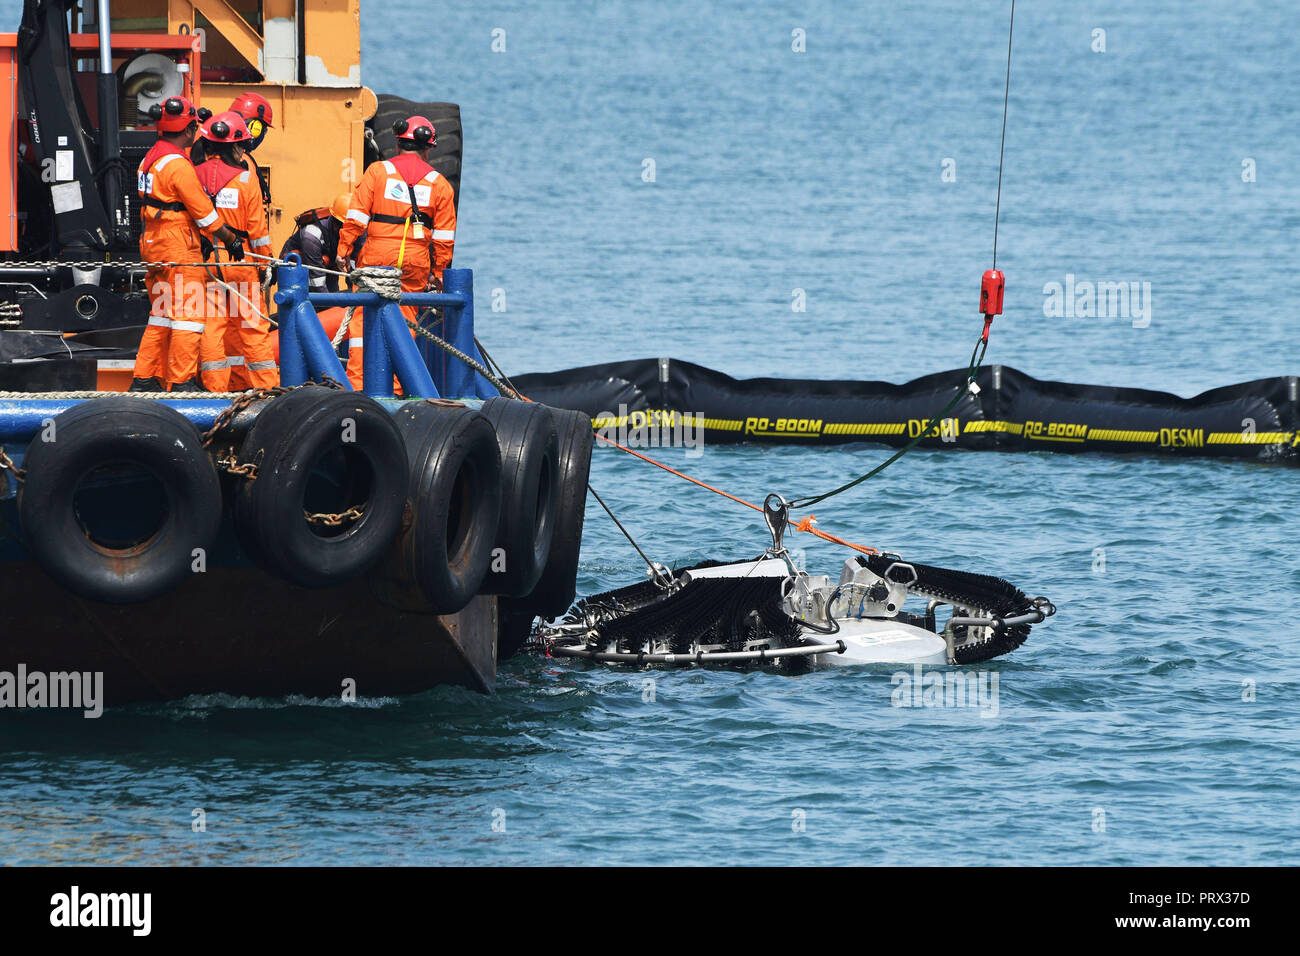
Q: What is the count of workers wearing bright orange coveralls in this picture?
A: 4